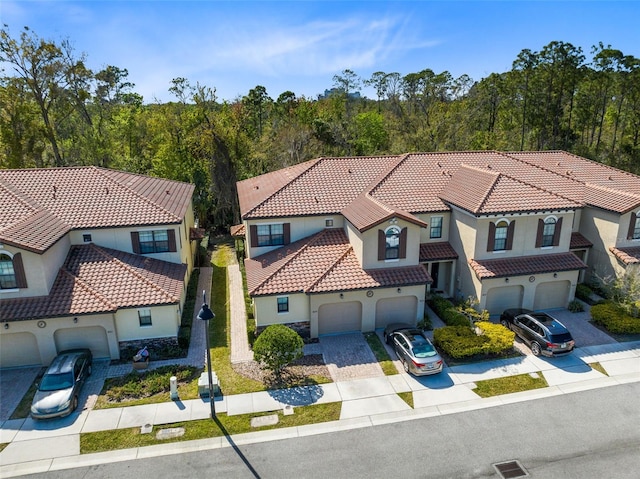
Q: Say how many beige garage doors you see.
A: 6